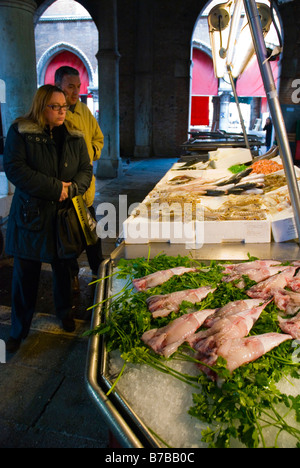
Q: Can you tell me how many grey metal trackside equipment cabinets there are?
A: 0